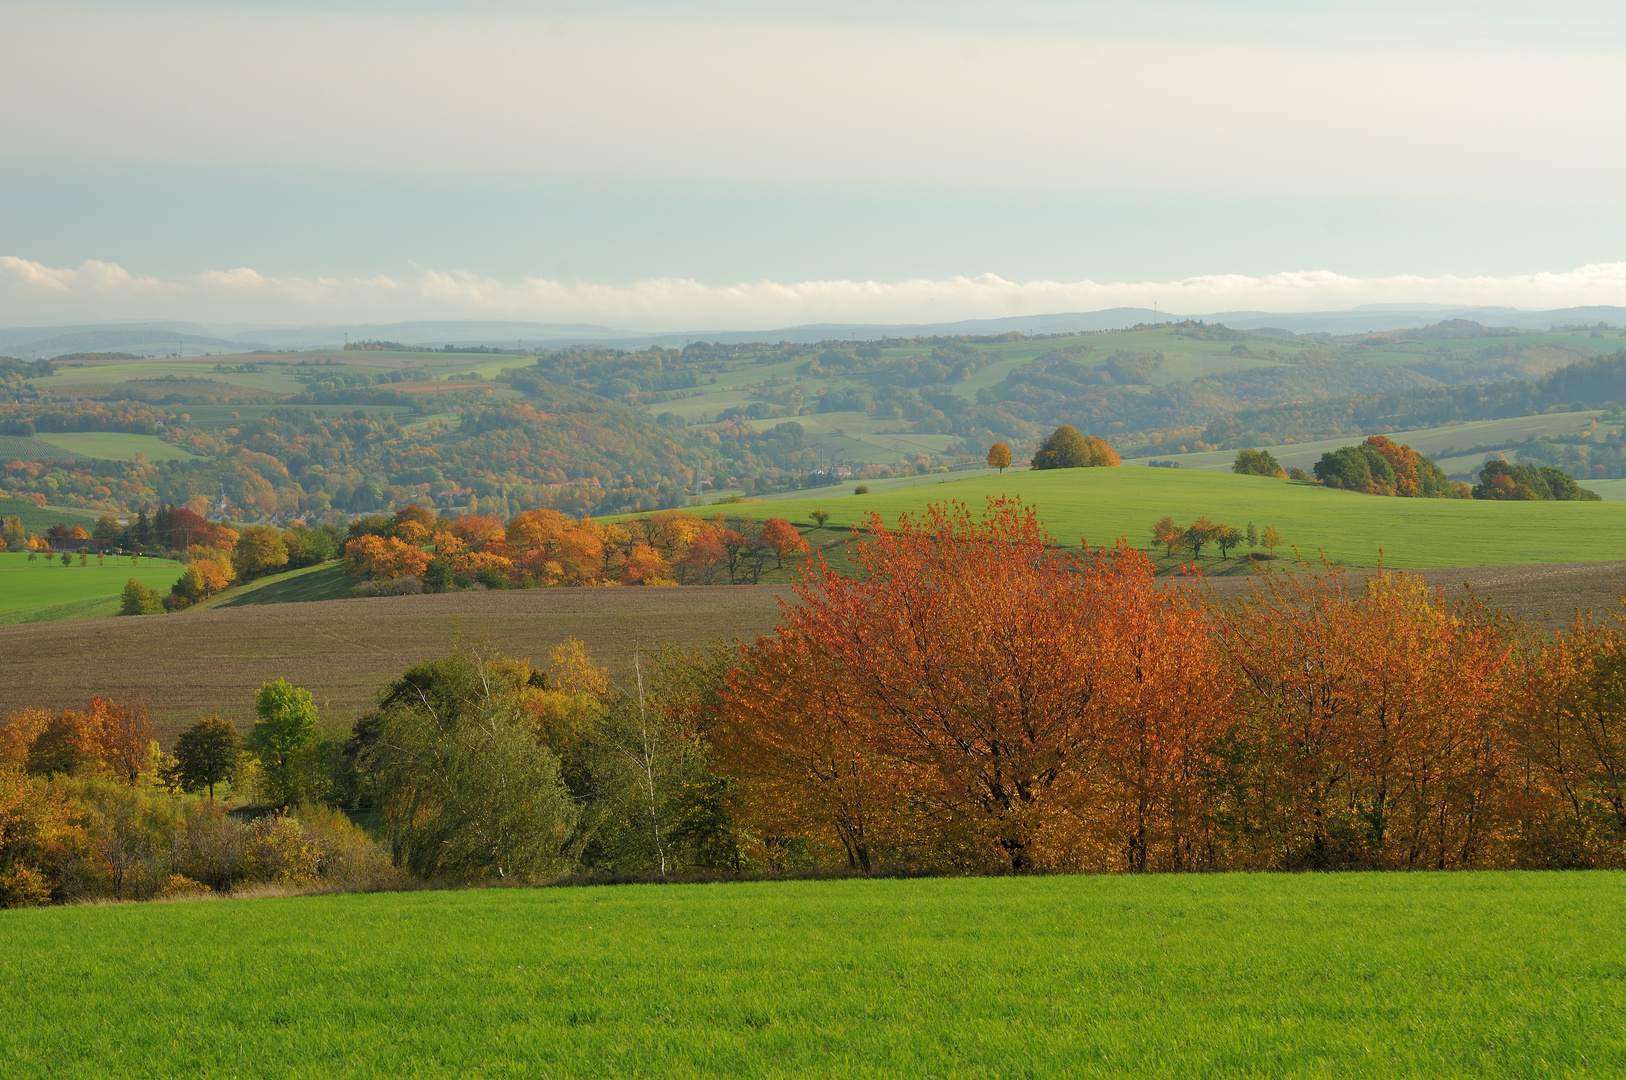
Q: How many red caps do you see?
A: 0